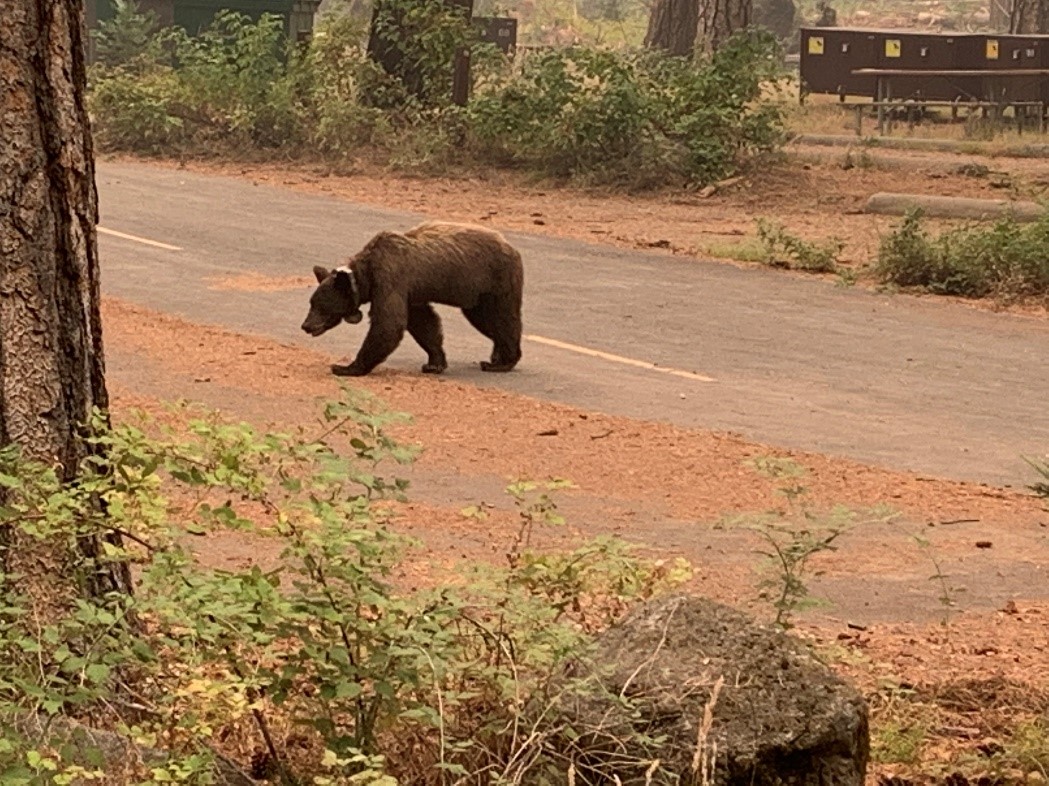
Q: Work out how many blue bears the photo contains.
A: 0